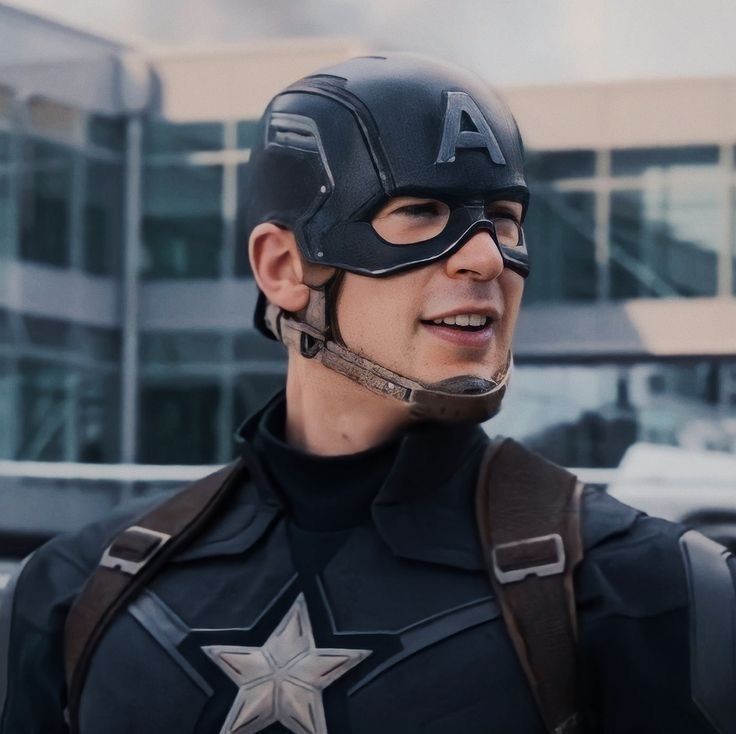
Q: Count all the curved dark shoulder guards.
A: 2